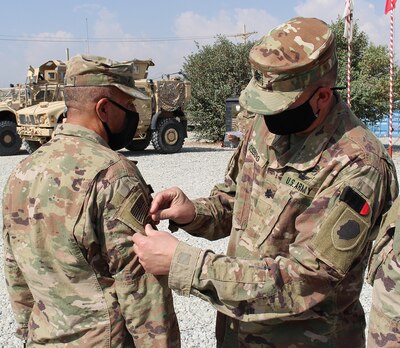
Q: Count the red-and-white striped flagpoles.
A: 2